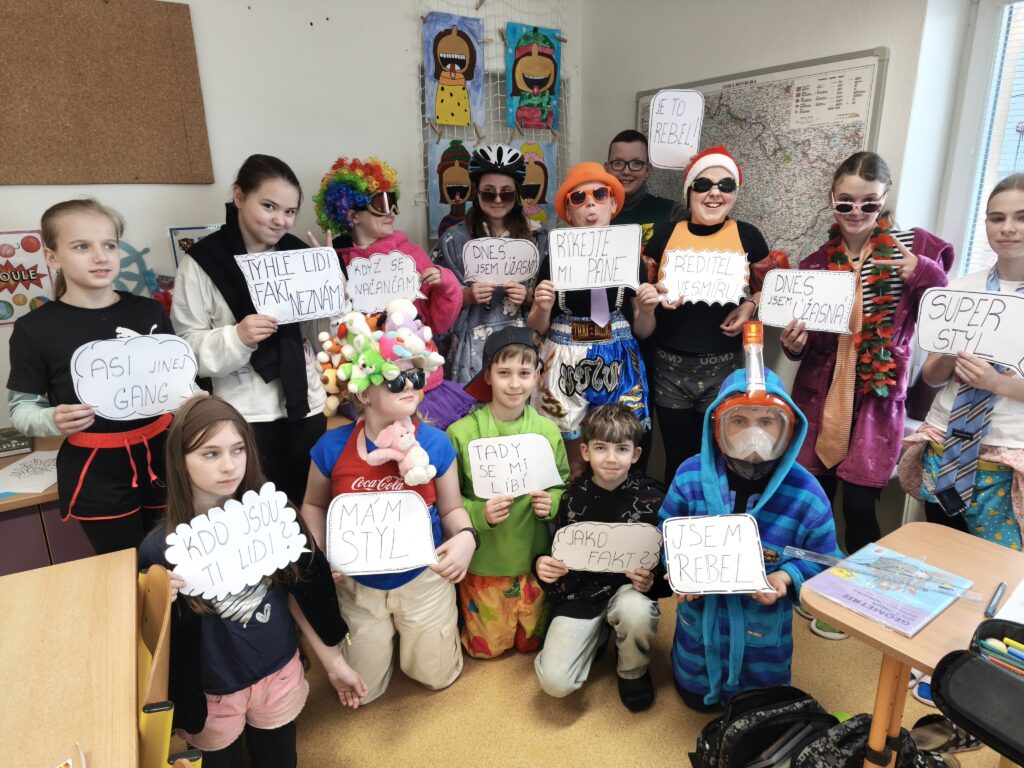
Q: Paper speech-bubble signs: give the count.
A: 14